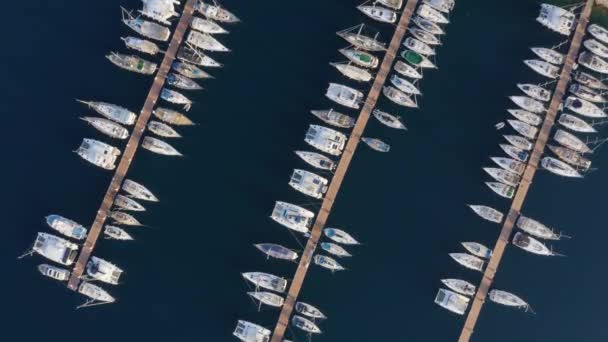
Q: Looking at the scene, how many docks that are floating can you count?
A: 3